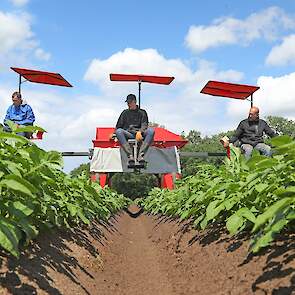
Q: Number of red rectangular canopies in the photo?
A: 3